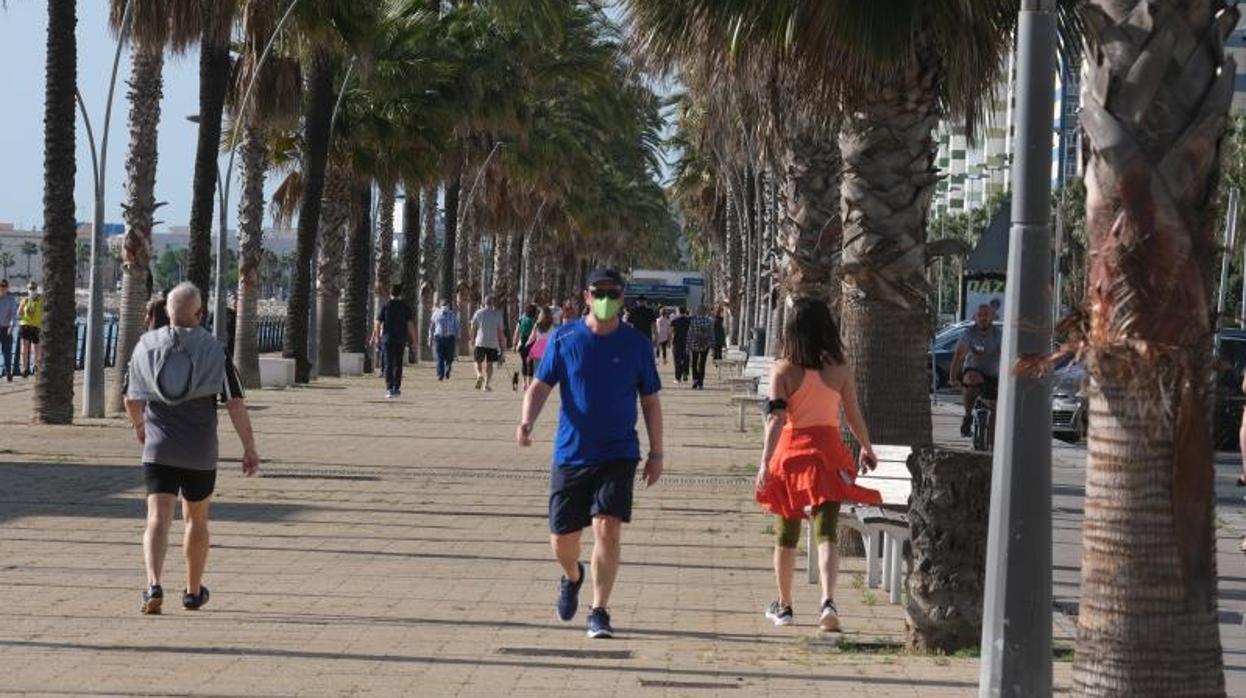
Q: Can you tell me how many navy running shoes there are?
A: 2